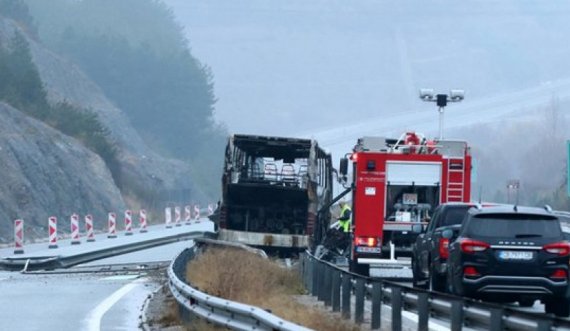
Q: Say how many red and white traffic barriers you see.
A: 12